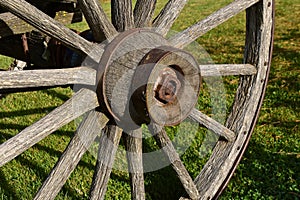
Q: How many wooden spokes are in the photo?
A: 14